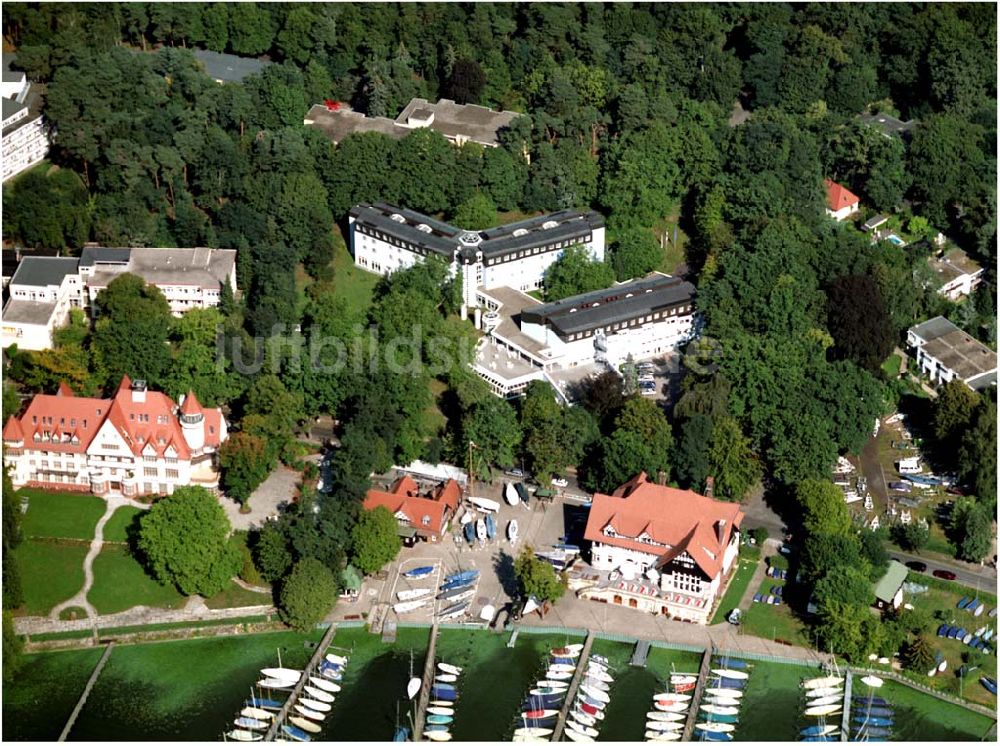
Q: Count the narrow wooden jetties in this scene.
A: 6